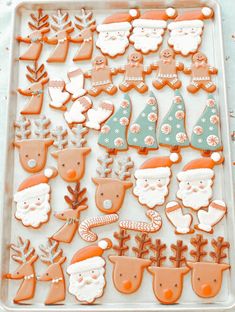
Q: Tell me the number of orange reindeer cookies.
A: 13